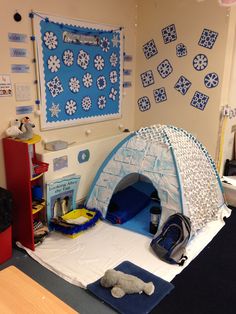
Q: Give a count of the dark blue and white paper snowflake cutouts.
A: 12